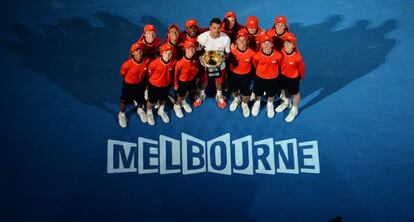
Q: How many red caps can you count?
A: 12